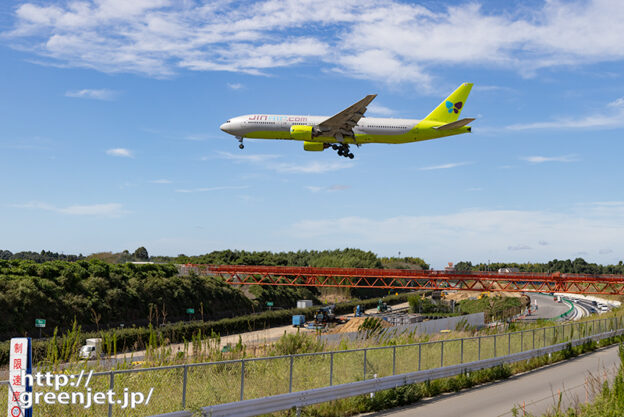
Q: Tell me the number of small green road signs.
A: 3